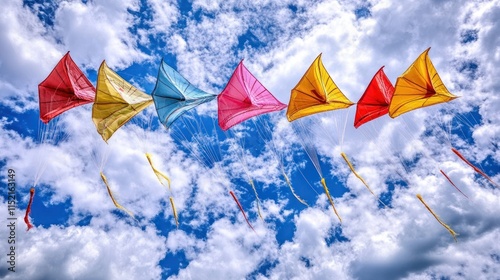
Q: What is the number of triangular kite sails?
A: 7